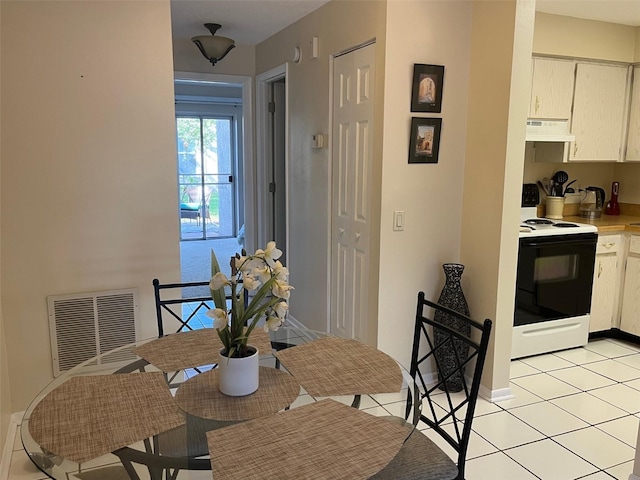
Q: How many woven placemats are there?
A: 5